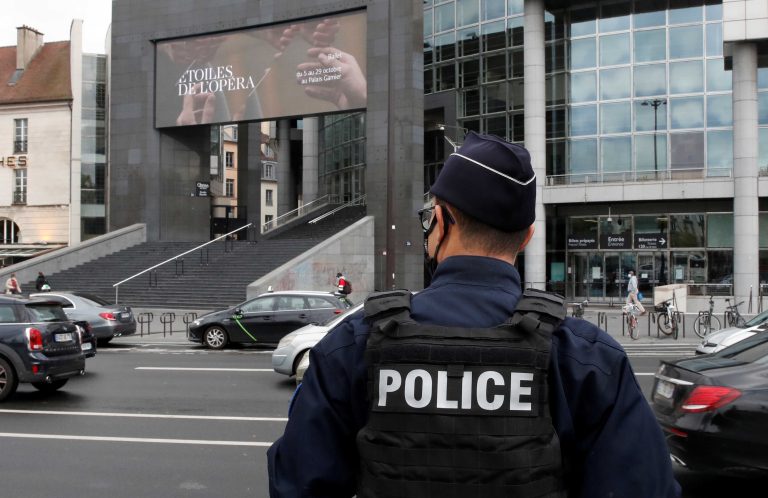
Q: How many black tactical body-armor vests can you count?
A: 1